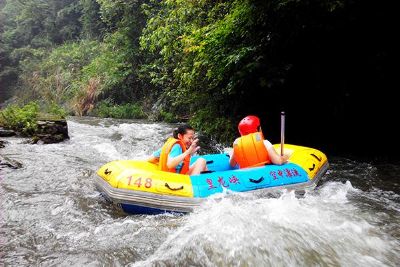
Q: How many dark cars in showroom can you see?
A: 0